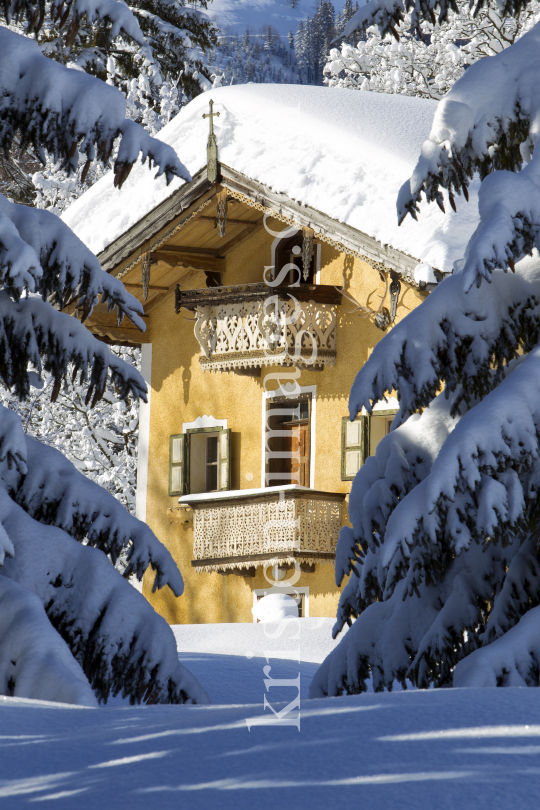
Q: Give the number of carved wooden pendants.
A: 4